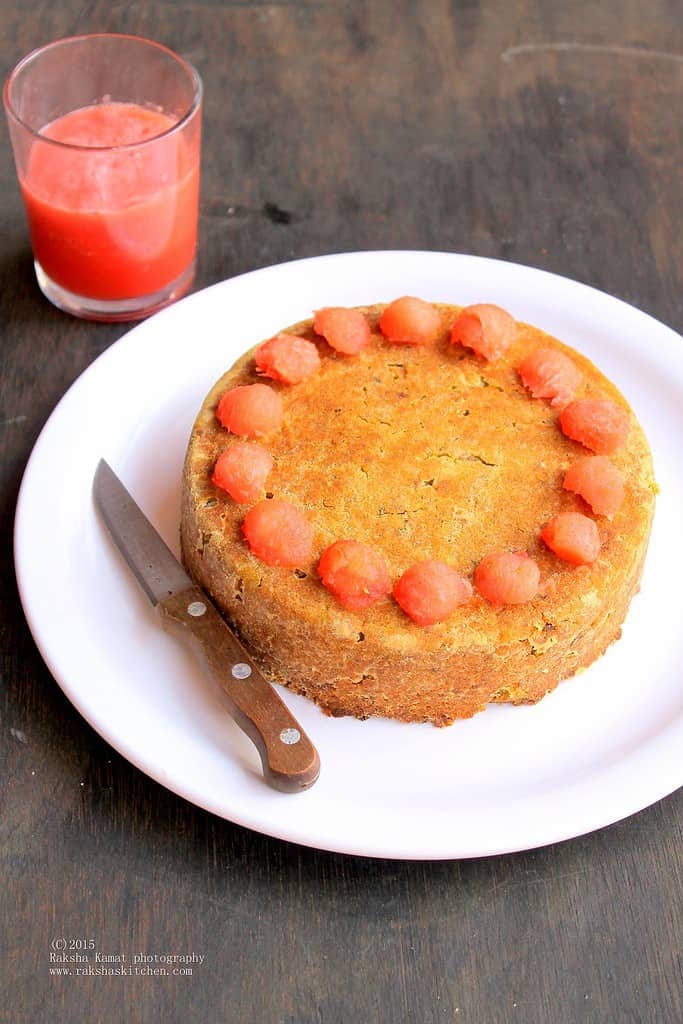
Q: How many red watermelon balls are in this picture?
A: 14